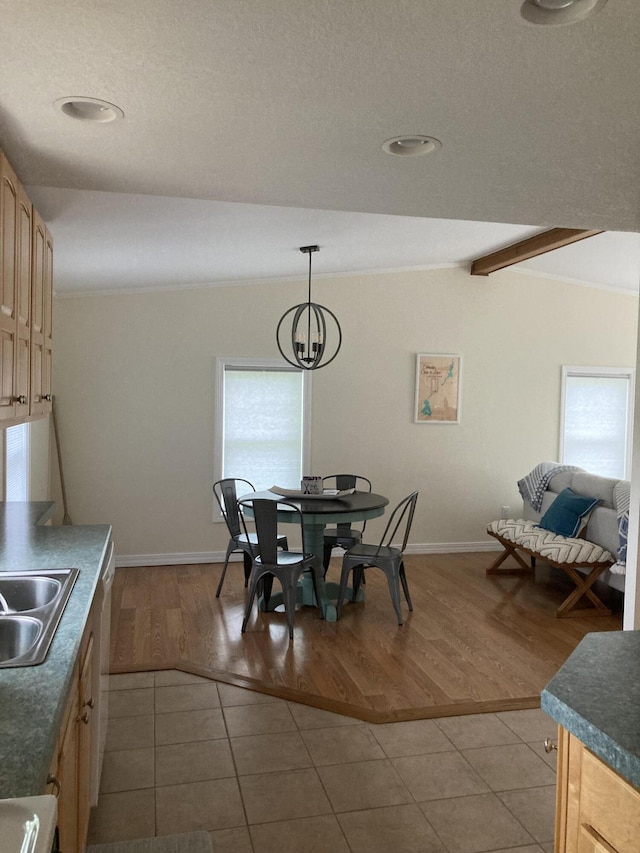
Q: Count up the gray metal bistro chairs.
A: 4